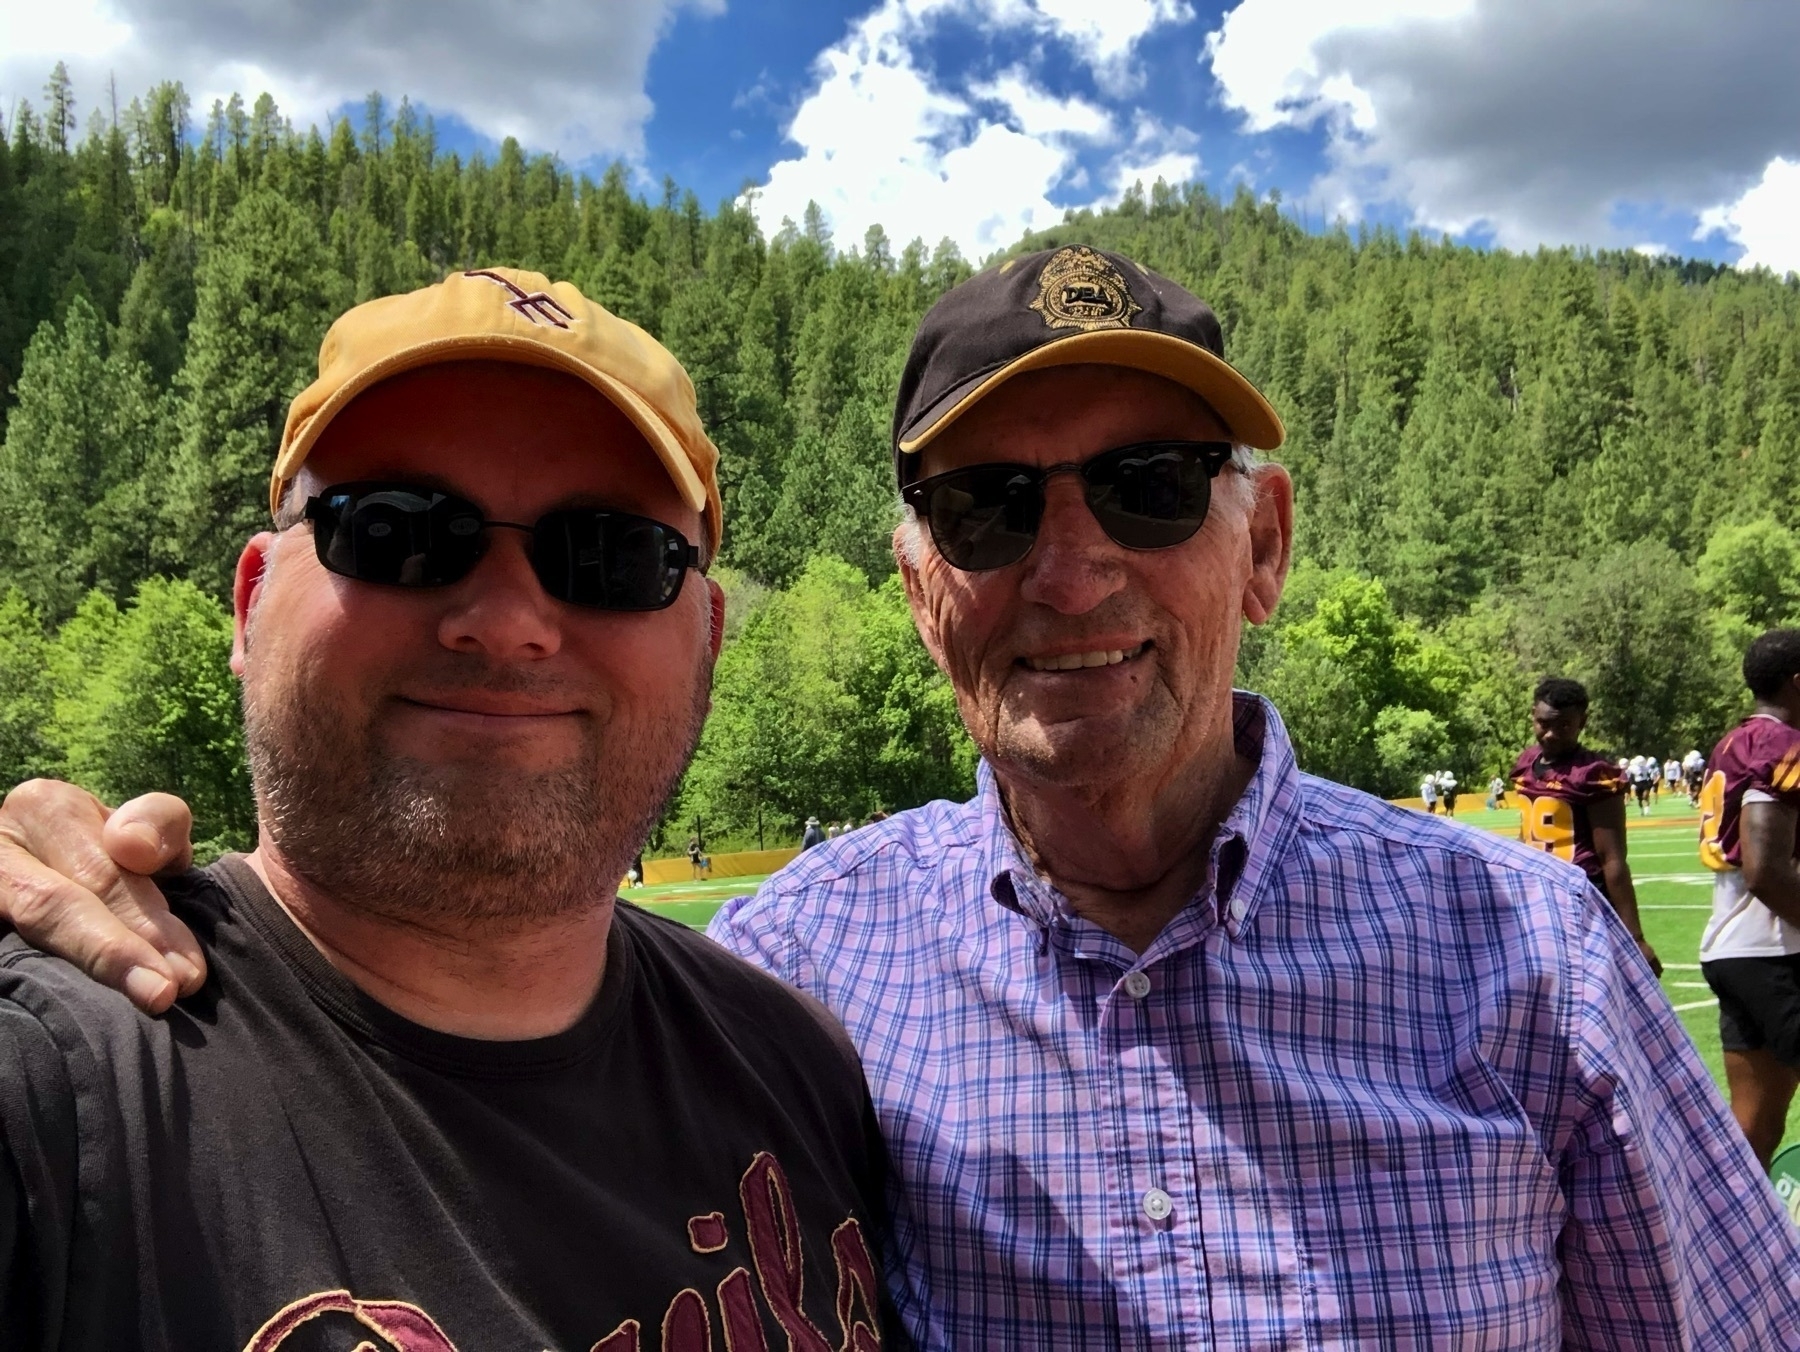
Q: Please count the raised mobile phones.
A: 0